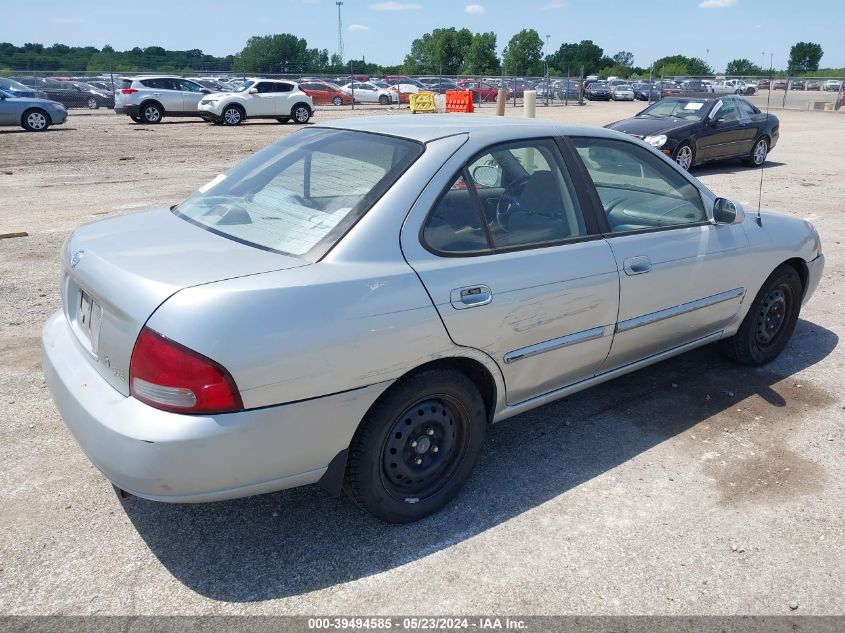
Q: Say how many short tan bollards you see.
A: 2